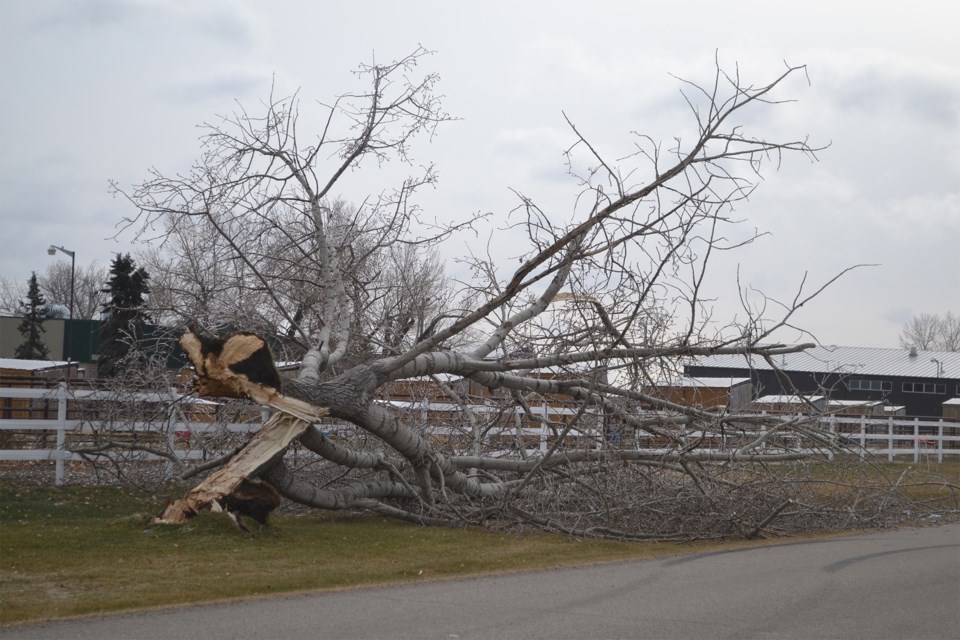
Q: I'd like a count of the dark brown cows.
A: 0